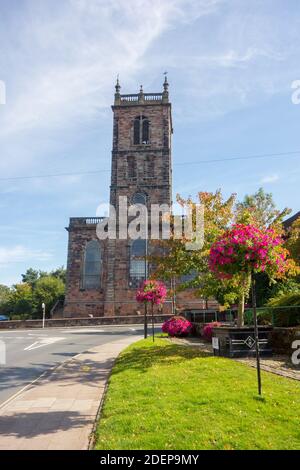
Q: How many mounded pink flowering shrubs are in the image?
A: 2